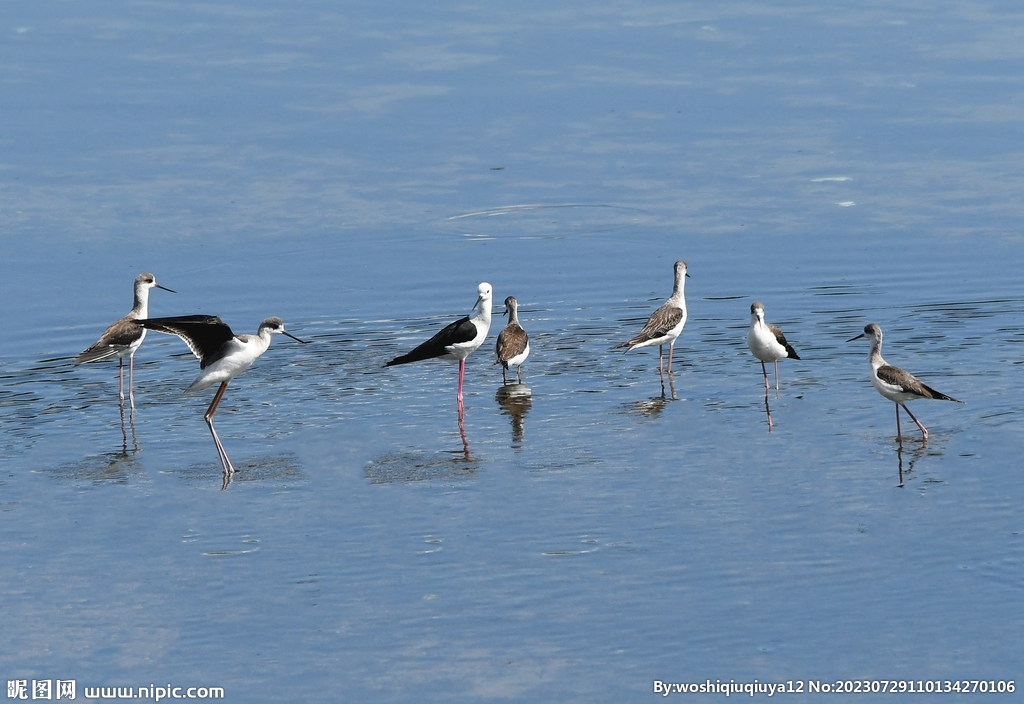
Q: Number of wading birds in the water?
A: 7